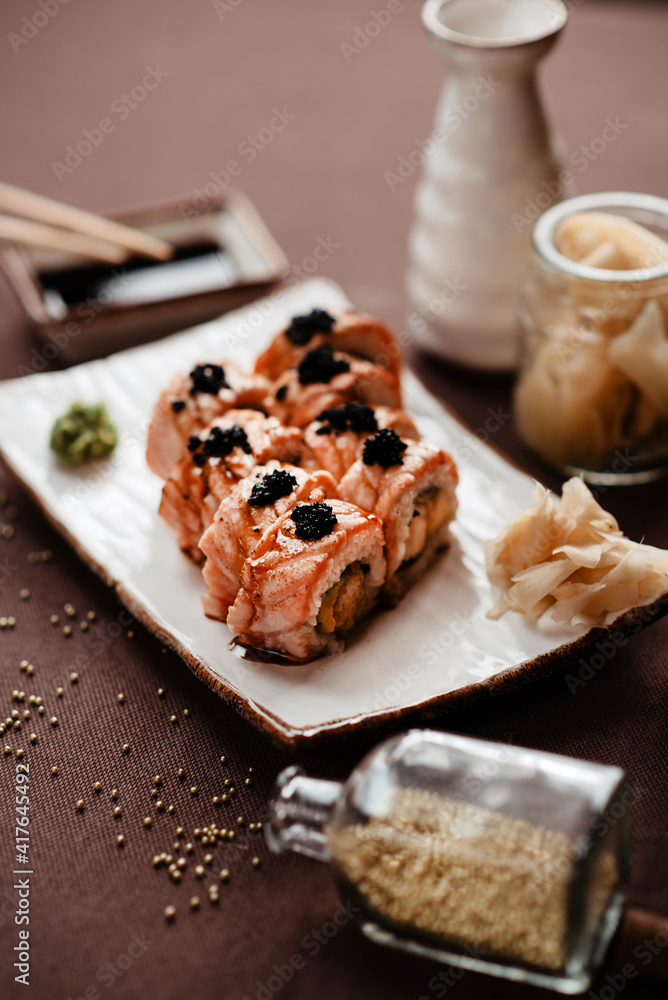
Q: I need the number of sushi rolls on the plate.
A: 8